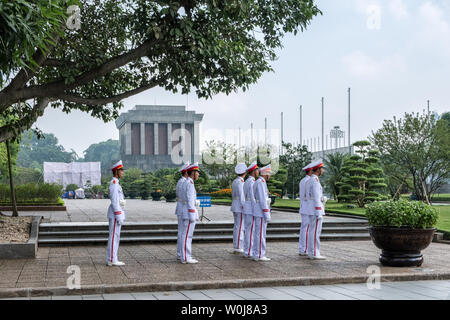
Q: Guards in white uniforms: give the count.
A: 8